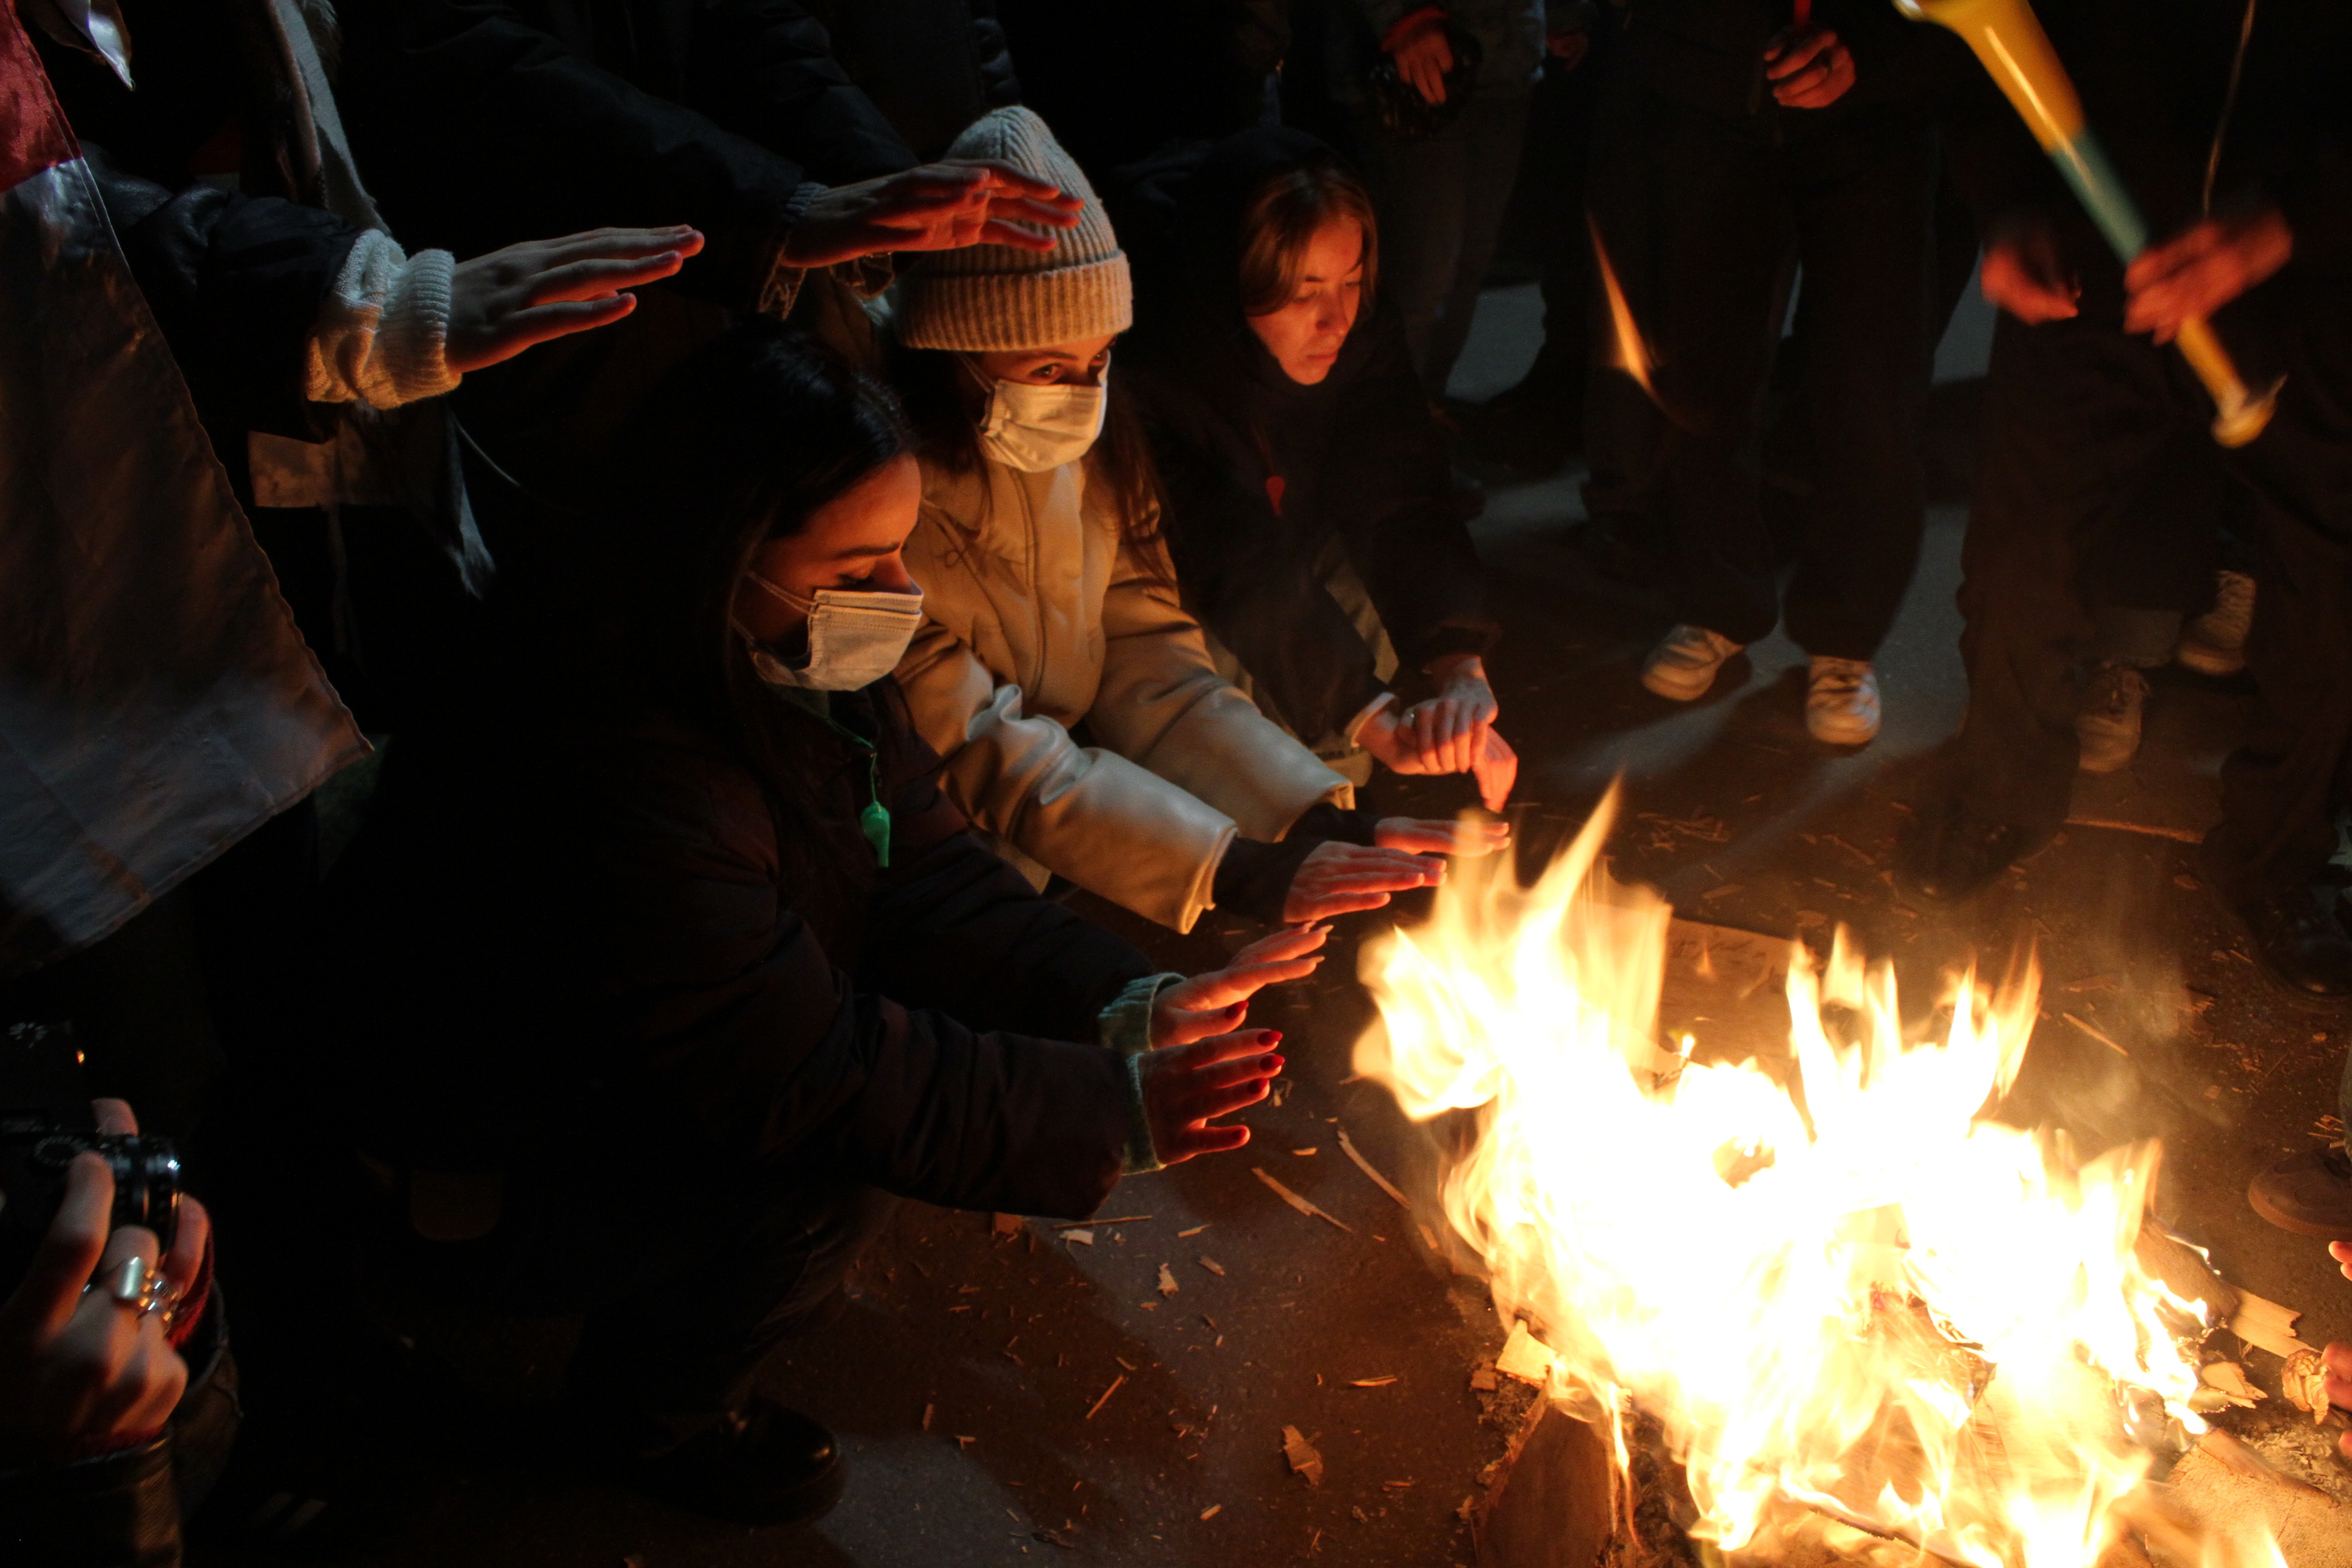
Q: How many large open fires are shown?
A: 1